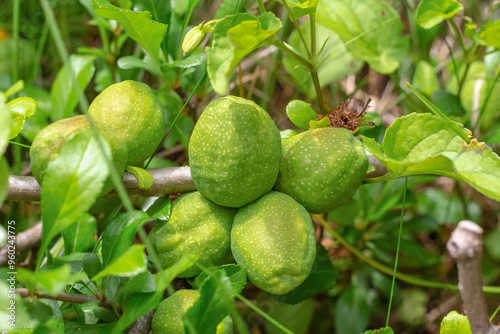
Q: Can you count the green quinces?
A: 7